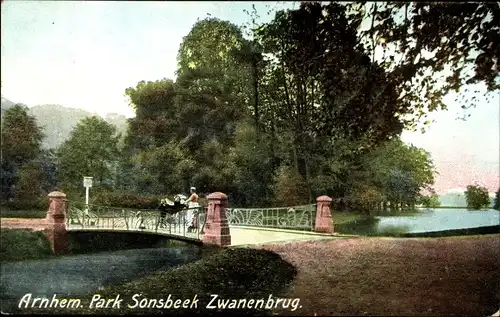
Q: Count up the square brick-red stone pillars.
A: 3